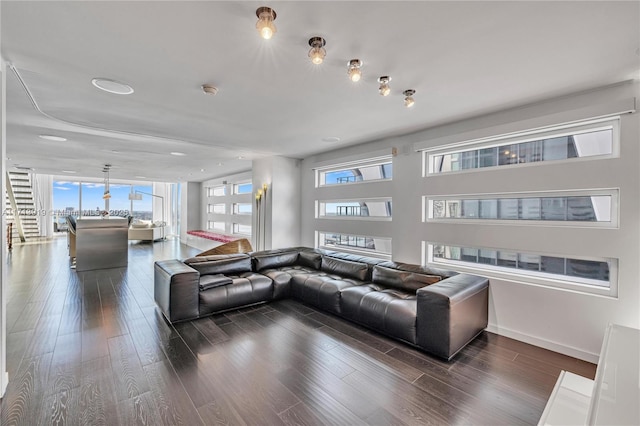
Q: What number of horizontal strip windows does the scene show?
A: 12